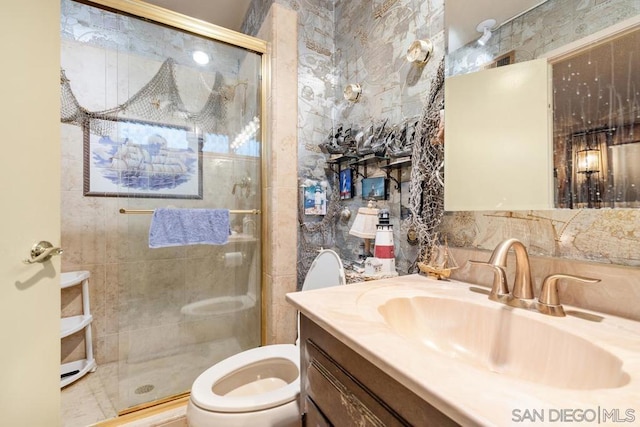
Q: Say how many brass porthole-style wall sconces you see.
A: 2